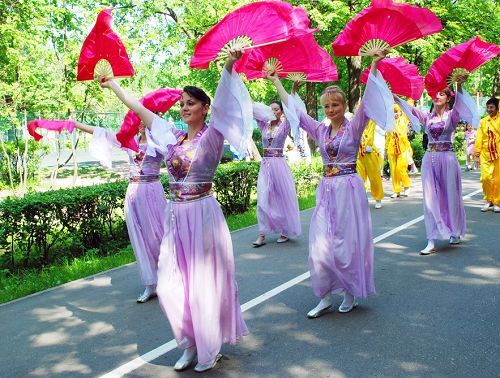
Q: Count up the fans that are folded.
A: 1